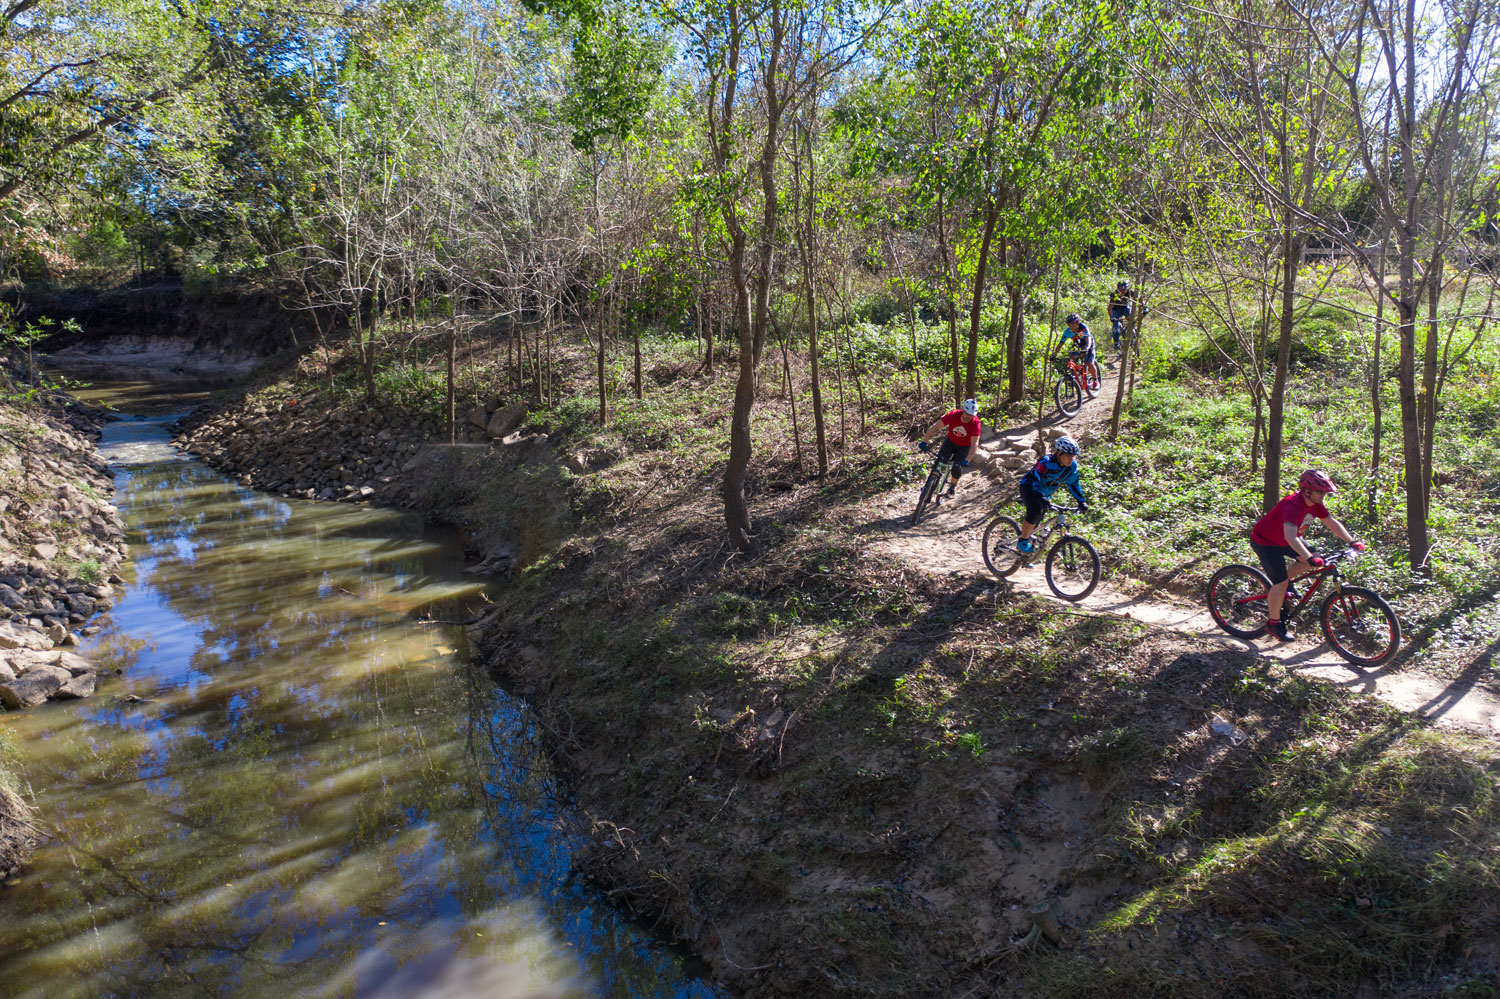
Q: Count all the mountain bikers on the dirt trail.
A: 5